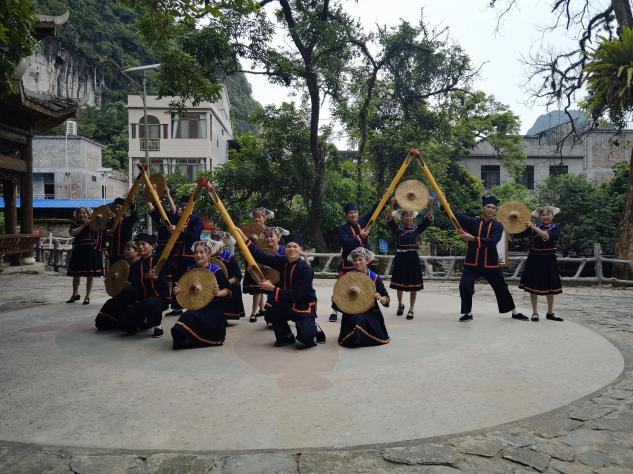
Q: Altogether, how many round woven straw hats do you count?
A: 10